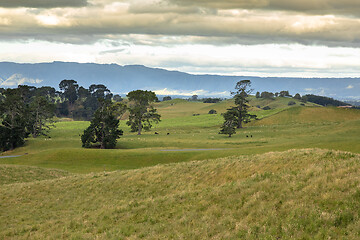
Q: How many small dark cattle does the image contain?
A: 4